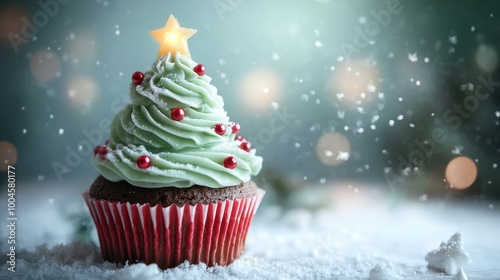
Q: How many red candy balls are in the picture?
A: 11